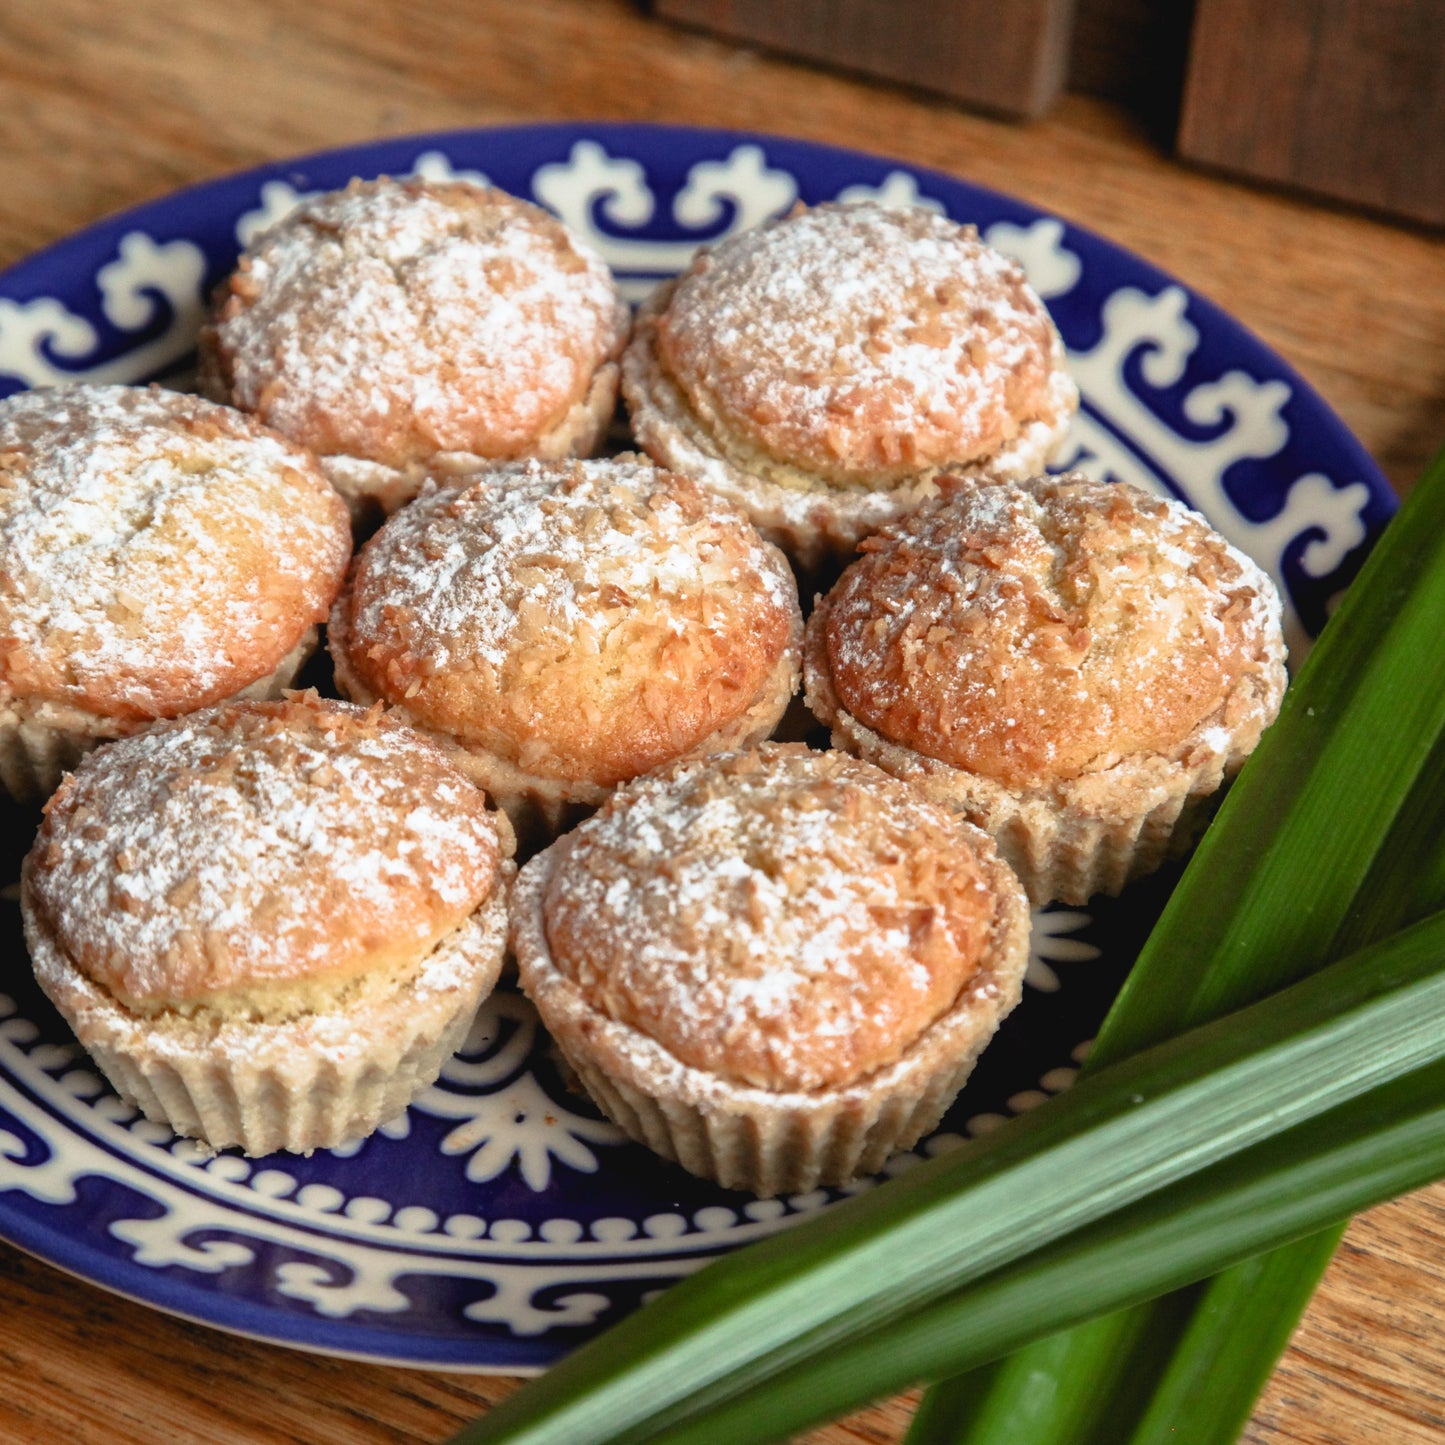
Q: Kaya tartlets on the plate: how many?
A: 7